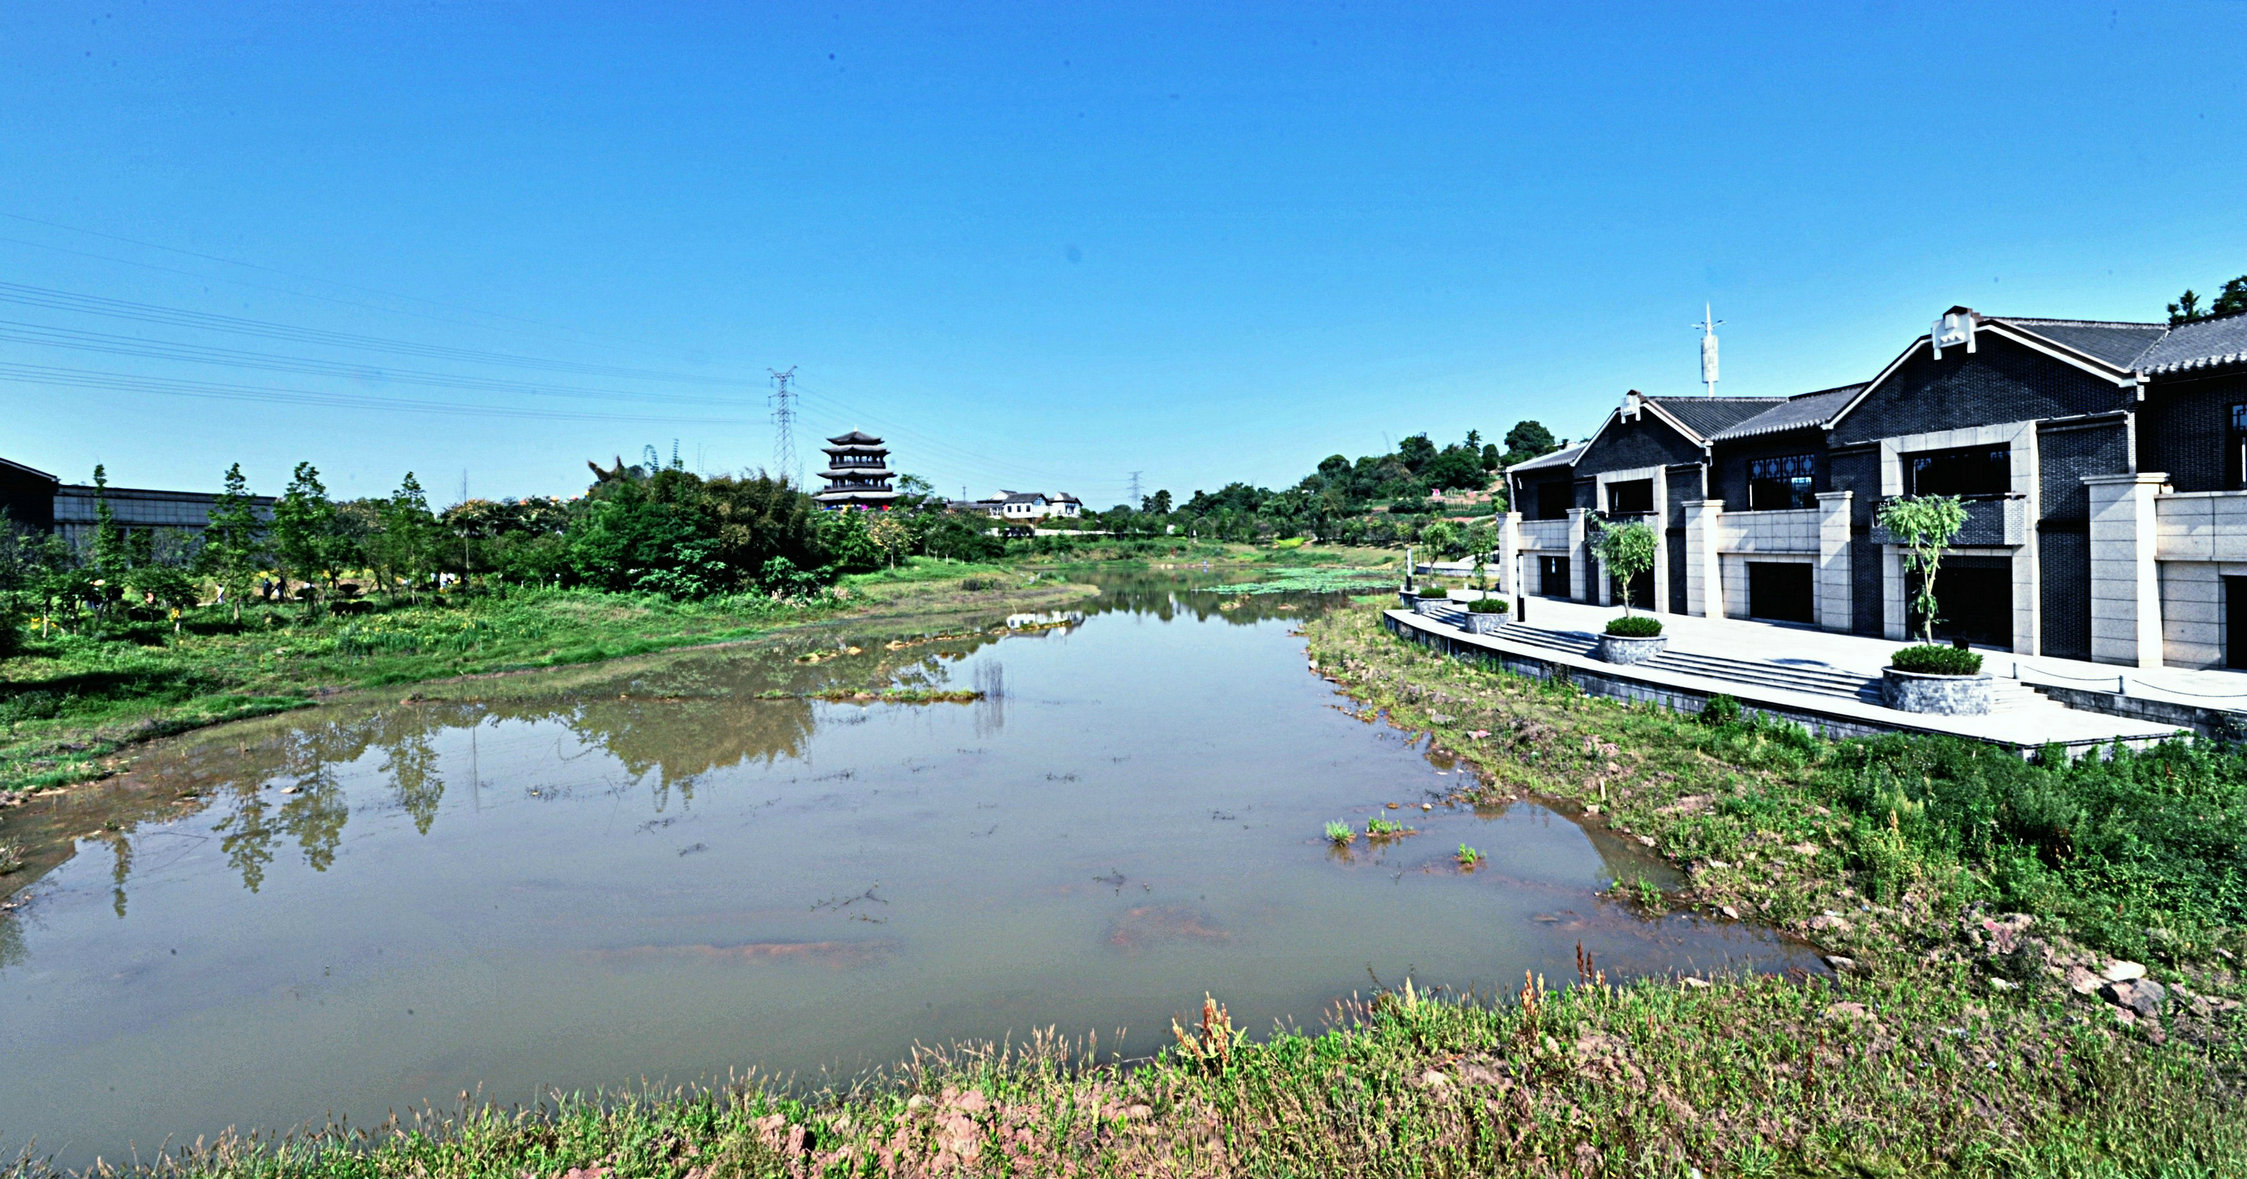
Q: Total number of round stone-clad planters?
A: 4